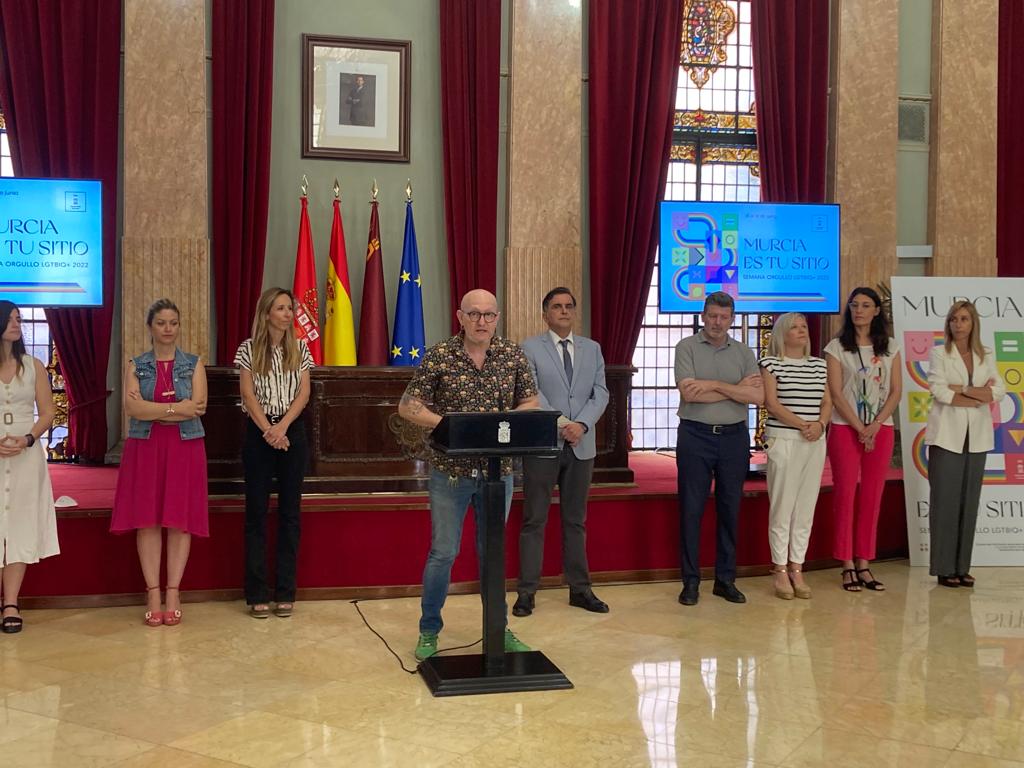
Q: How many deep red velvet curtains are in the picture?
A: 6